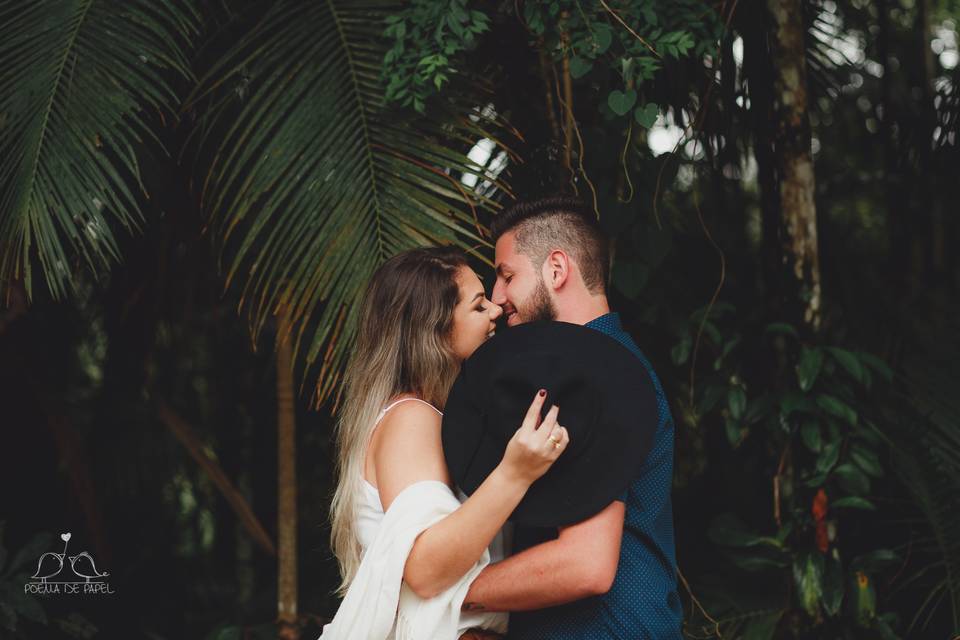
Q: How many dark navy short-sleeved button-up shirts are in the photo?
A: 1